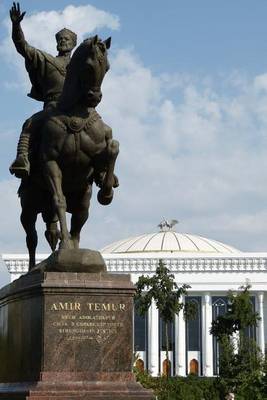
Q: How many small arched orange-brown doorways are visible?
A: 3